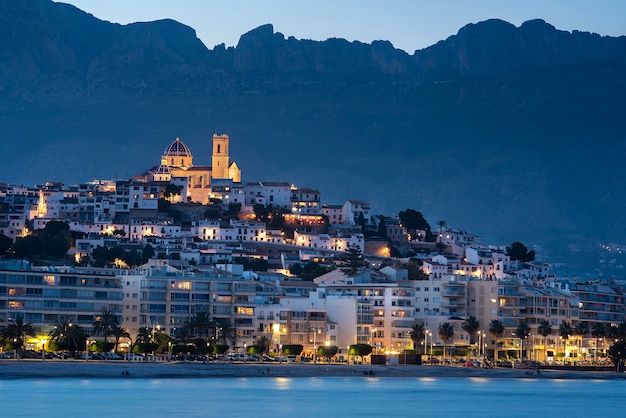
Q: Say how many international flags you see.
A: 0